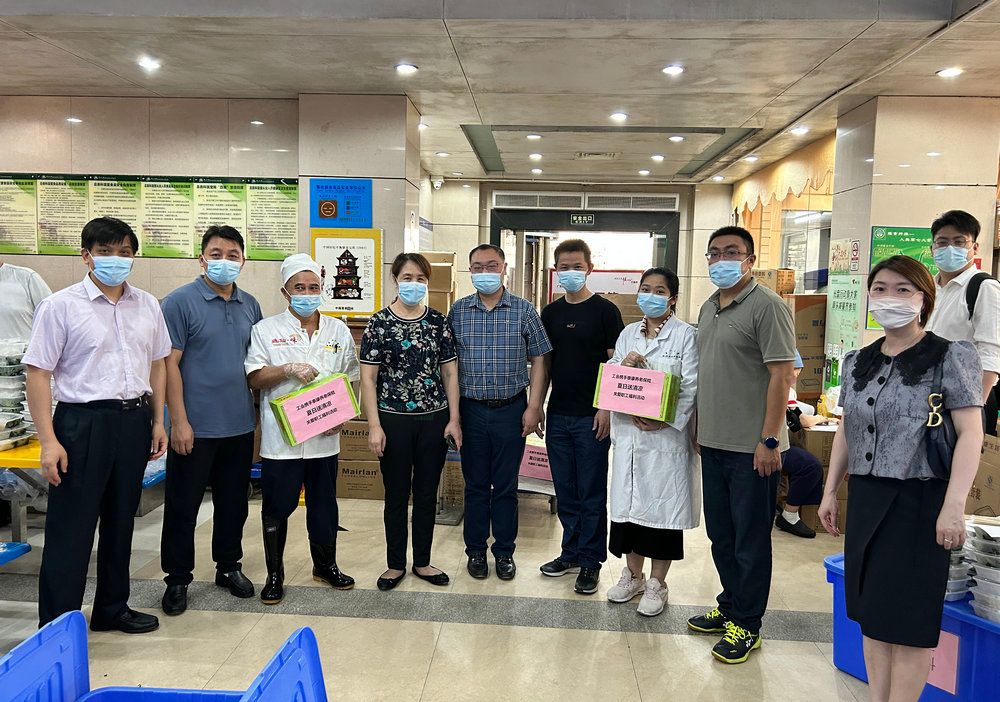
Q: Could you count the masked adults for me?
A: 10